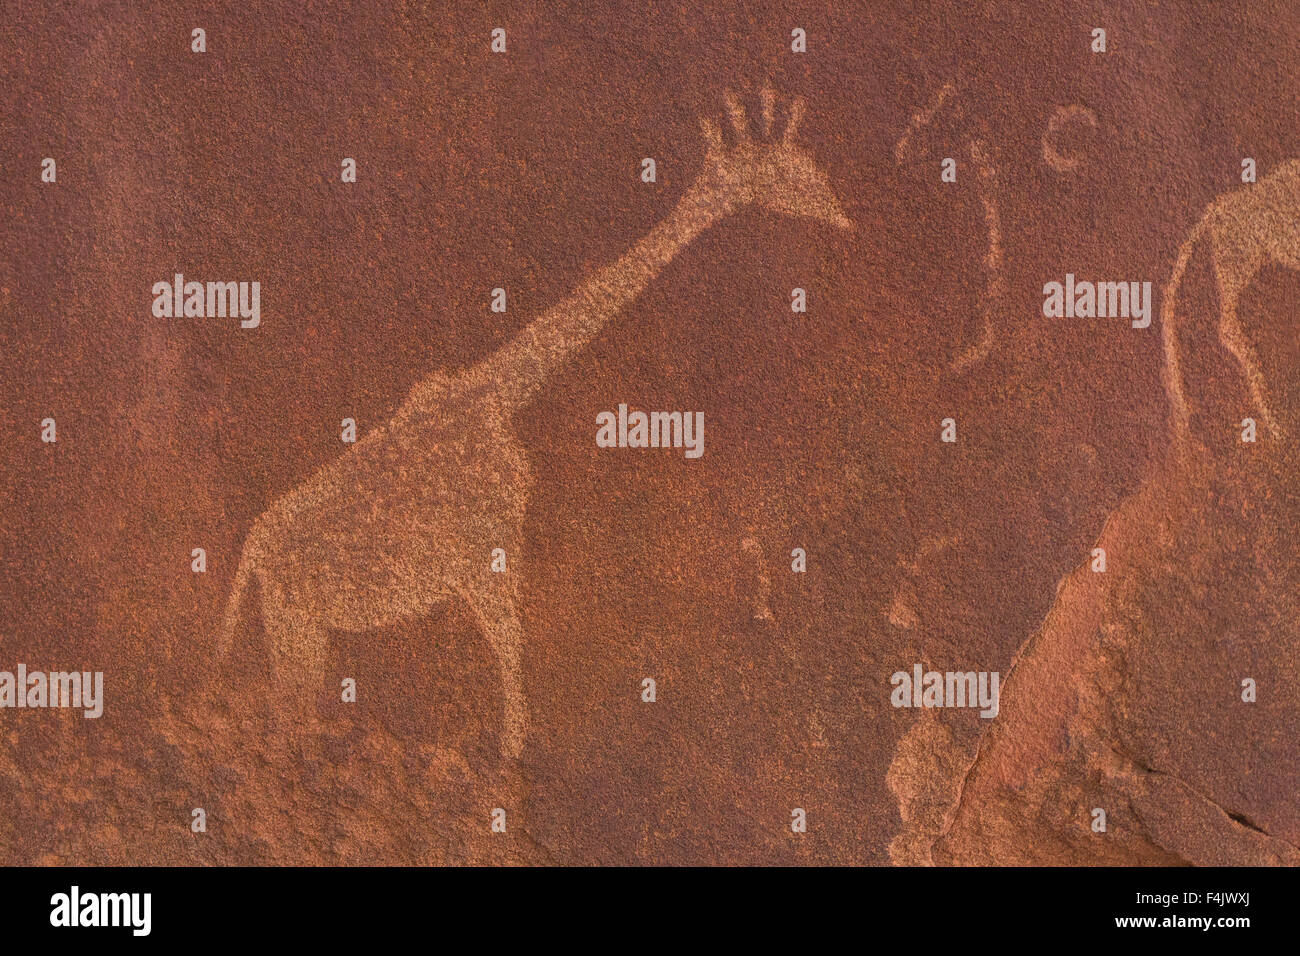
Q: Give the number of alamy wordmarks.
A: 6